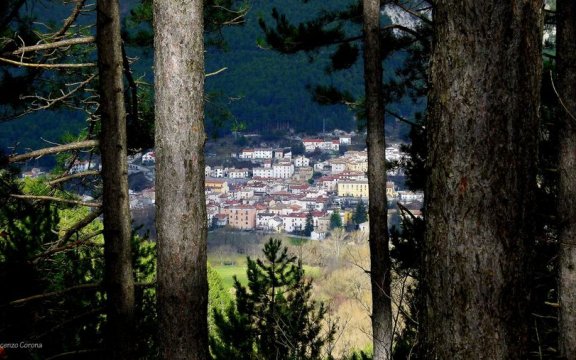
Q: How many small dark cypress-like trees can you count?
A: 3